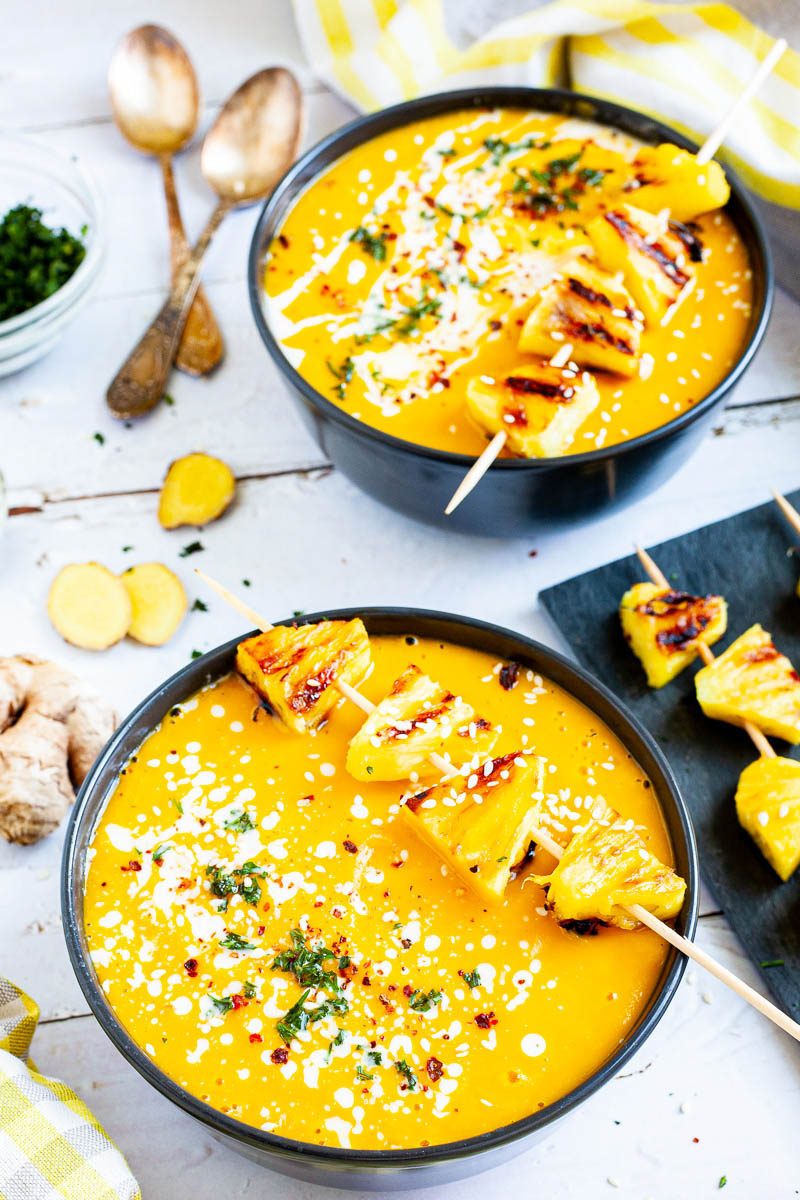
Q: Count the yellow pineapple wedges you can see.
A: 11